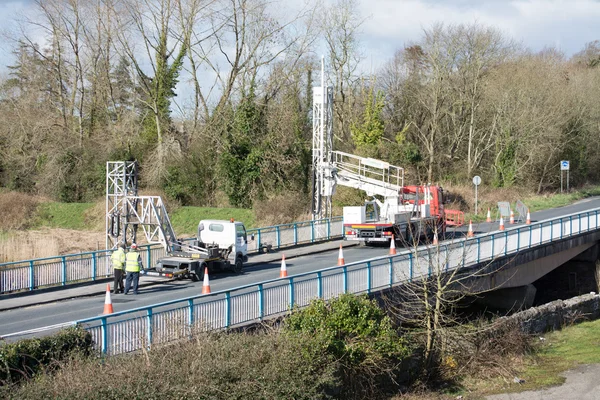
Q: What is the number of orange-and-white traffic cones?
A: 11